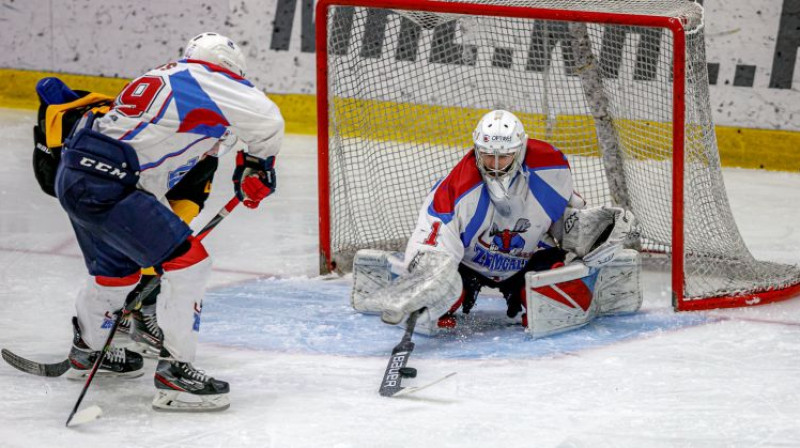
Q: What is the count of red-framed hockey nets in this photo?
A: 1